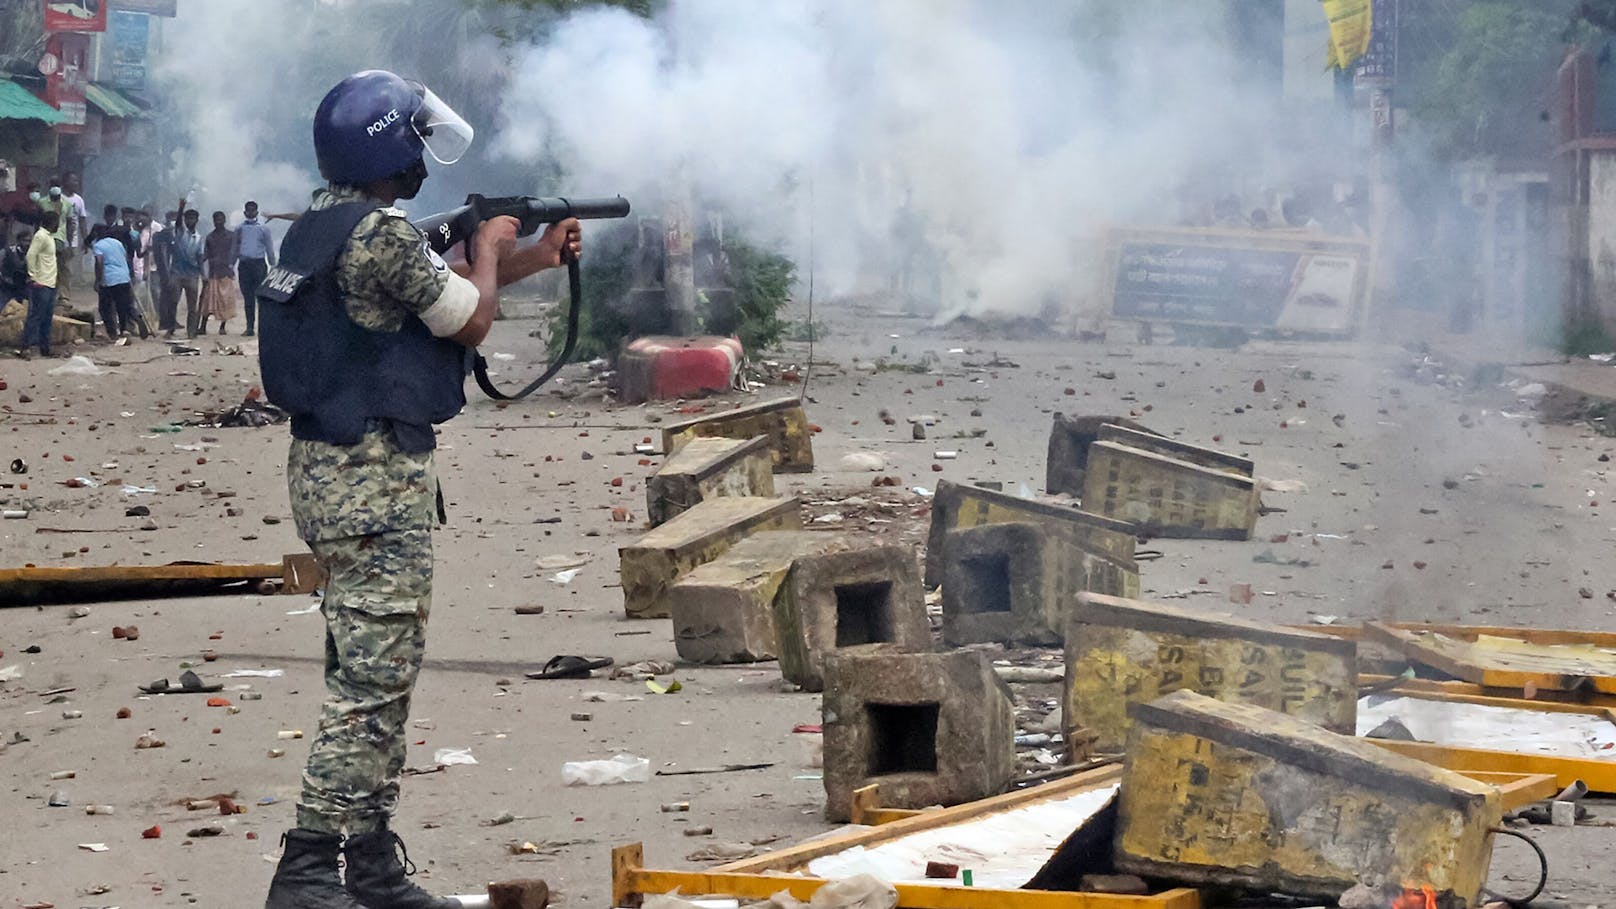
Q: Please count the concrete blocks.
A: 13